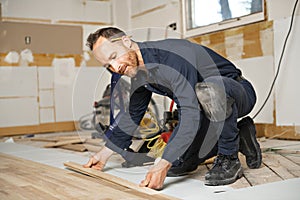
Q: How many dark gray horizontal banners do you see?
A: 0